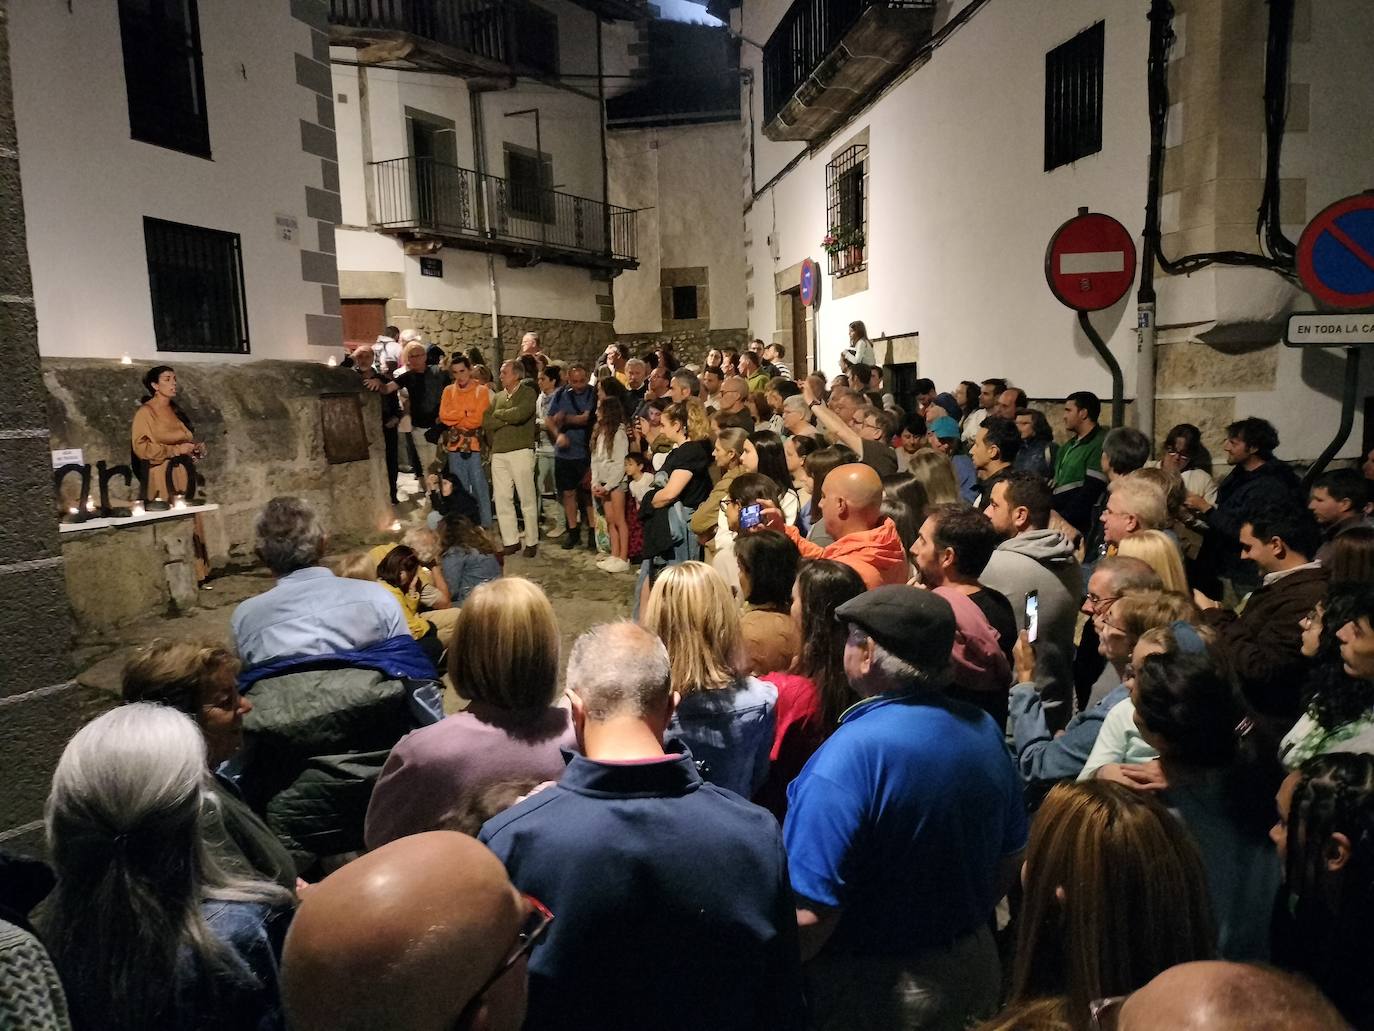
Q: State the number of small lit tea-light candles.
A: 7